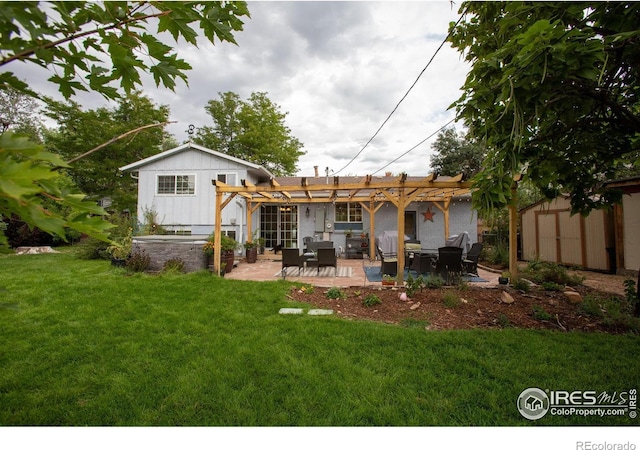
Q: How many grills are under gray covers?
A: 2